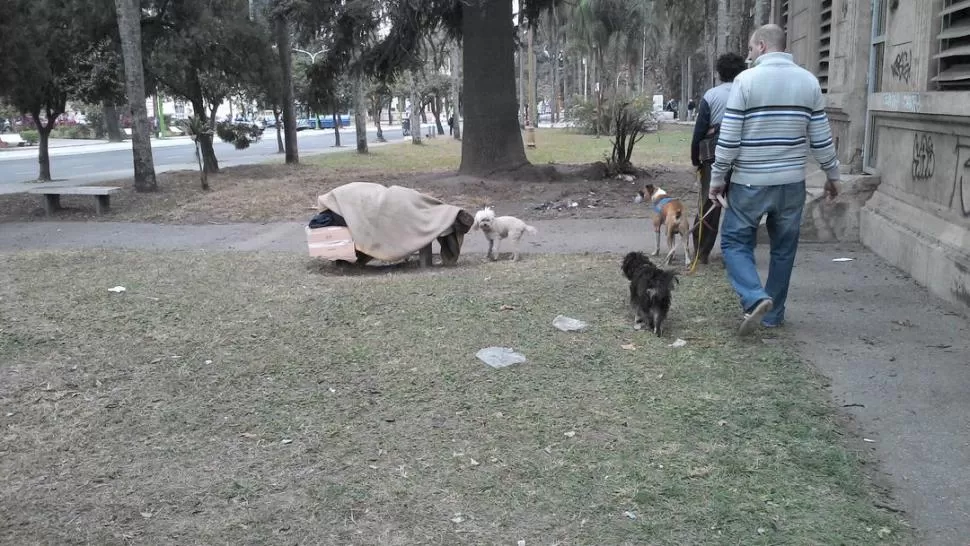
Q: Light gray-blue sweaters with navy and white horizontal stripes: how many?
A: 1